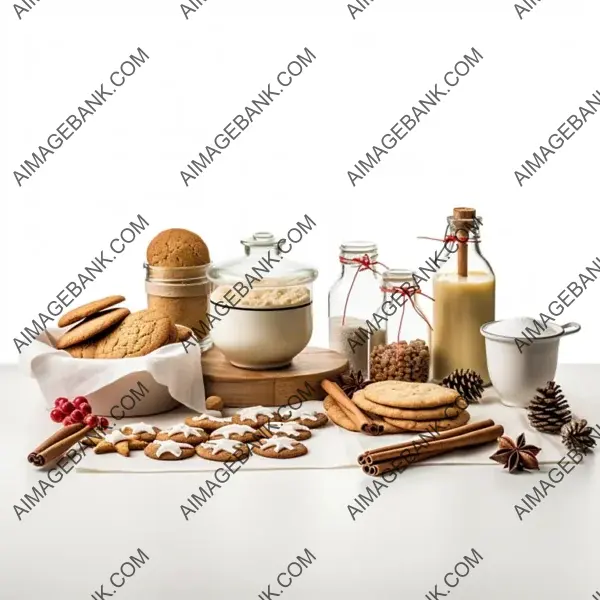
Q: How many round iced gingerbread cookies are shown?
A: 10